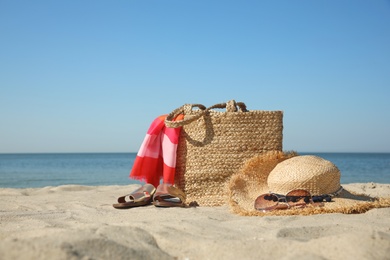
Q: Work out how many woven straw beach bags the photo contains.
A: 1